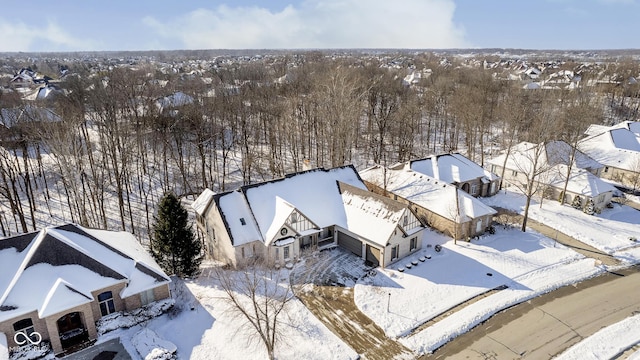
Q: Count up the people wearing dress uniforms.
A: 0